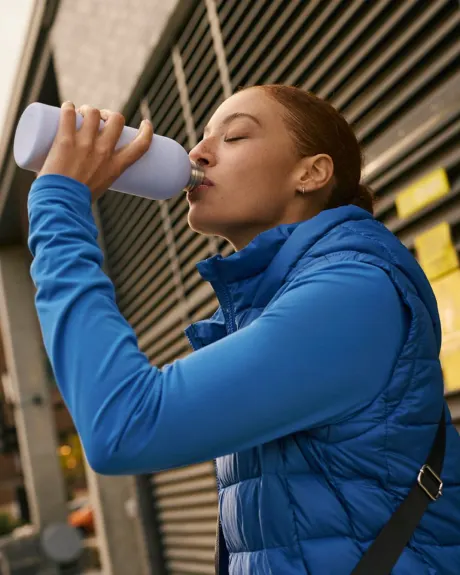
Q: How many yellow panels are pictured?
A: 3